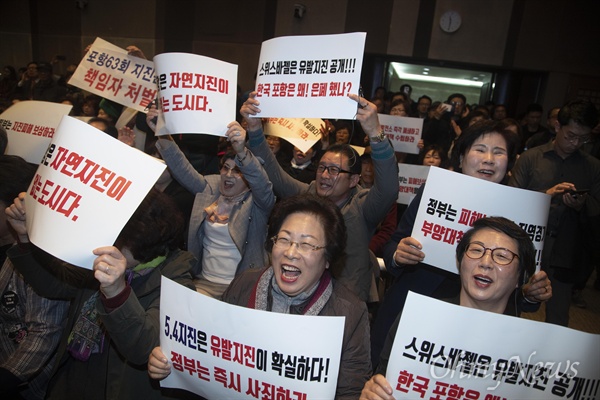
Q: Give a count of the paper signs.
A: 11